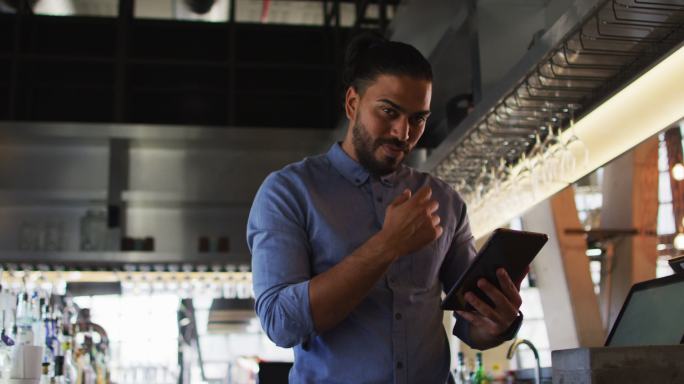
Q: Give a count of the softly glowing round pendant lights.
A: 2